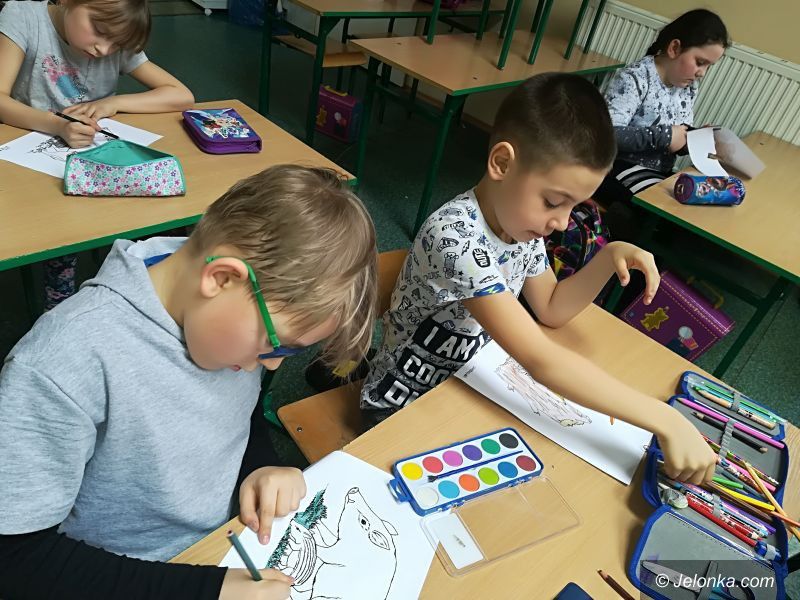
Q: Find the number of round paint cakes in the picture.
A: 12